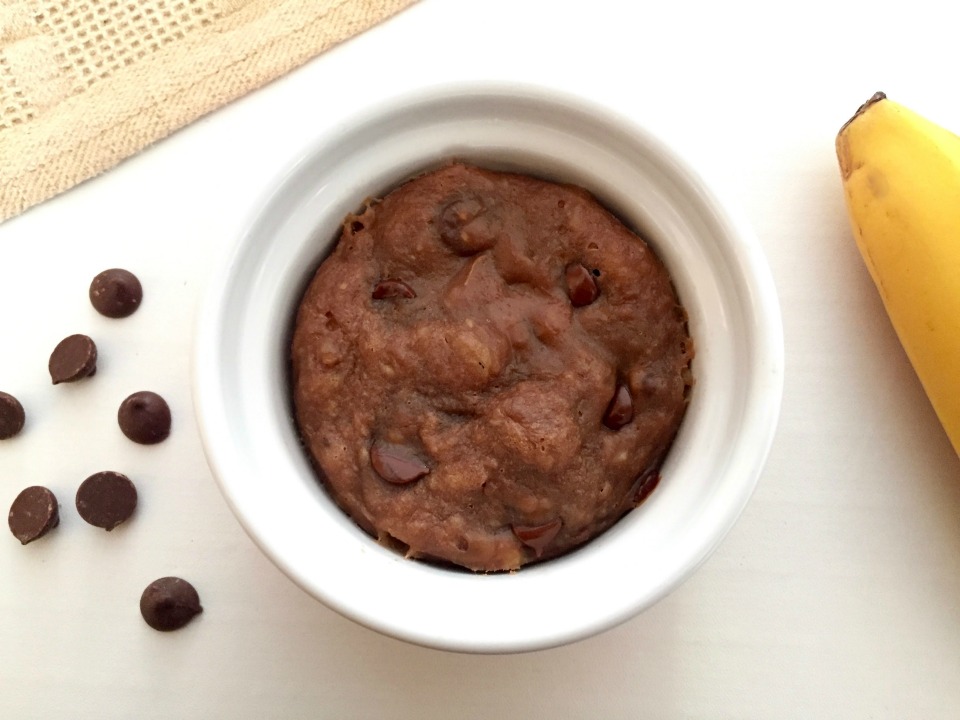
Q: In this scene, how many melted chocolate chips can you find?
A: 6